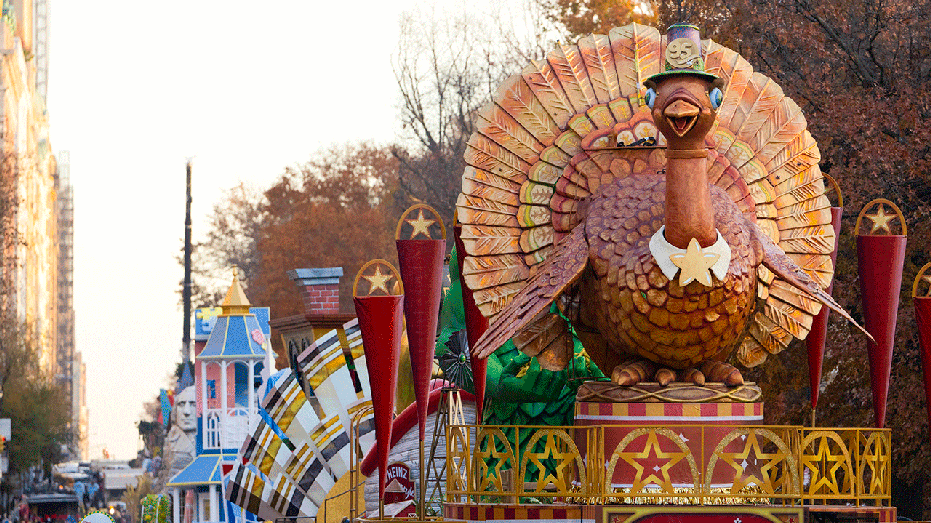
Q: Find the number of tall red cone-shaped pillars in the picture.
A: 6